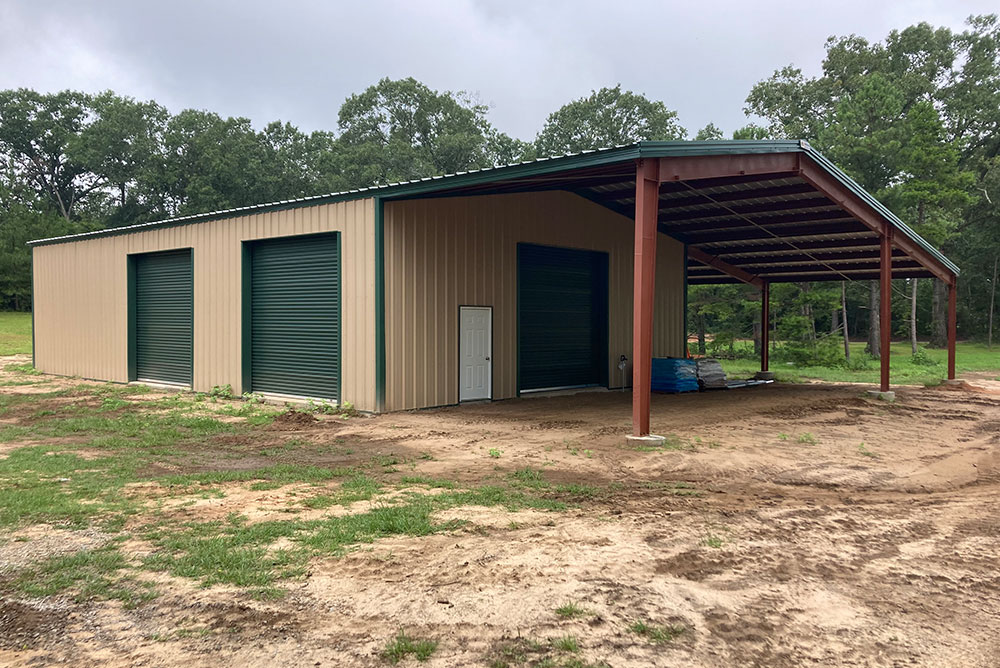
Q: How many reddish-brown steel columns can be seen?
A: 4